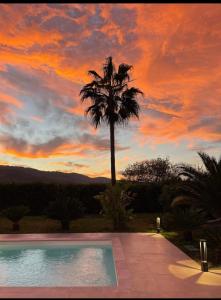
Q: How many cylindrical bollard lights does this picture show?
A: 2